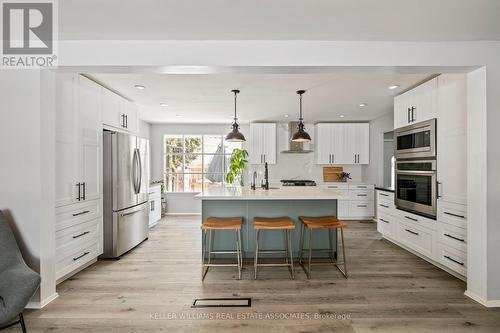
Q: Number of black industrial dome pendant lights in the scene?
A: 2